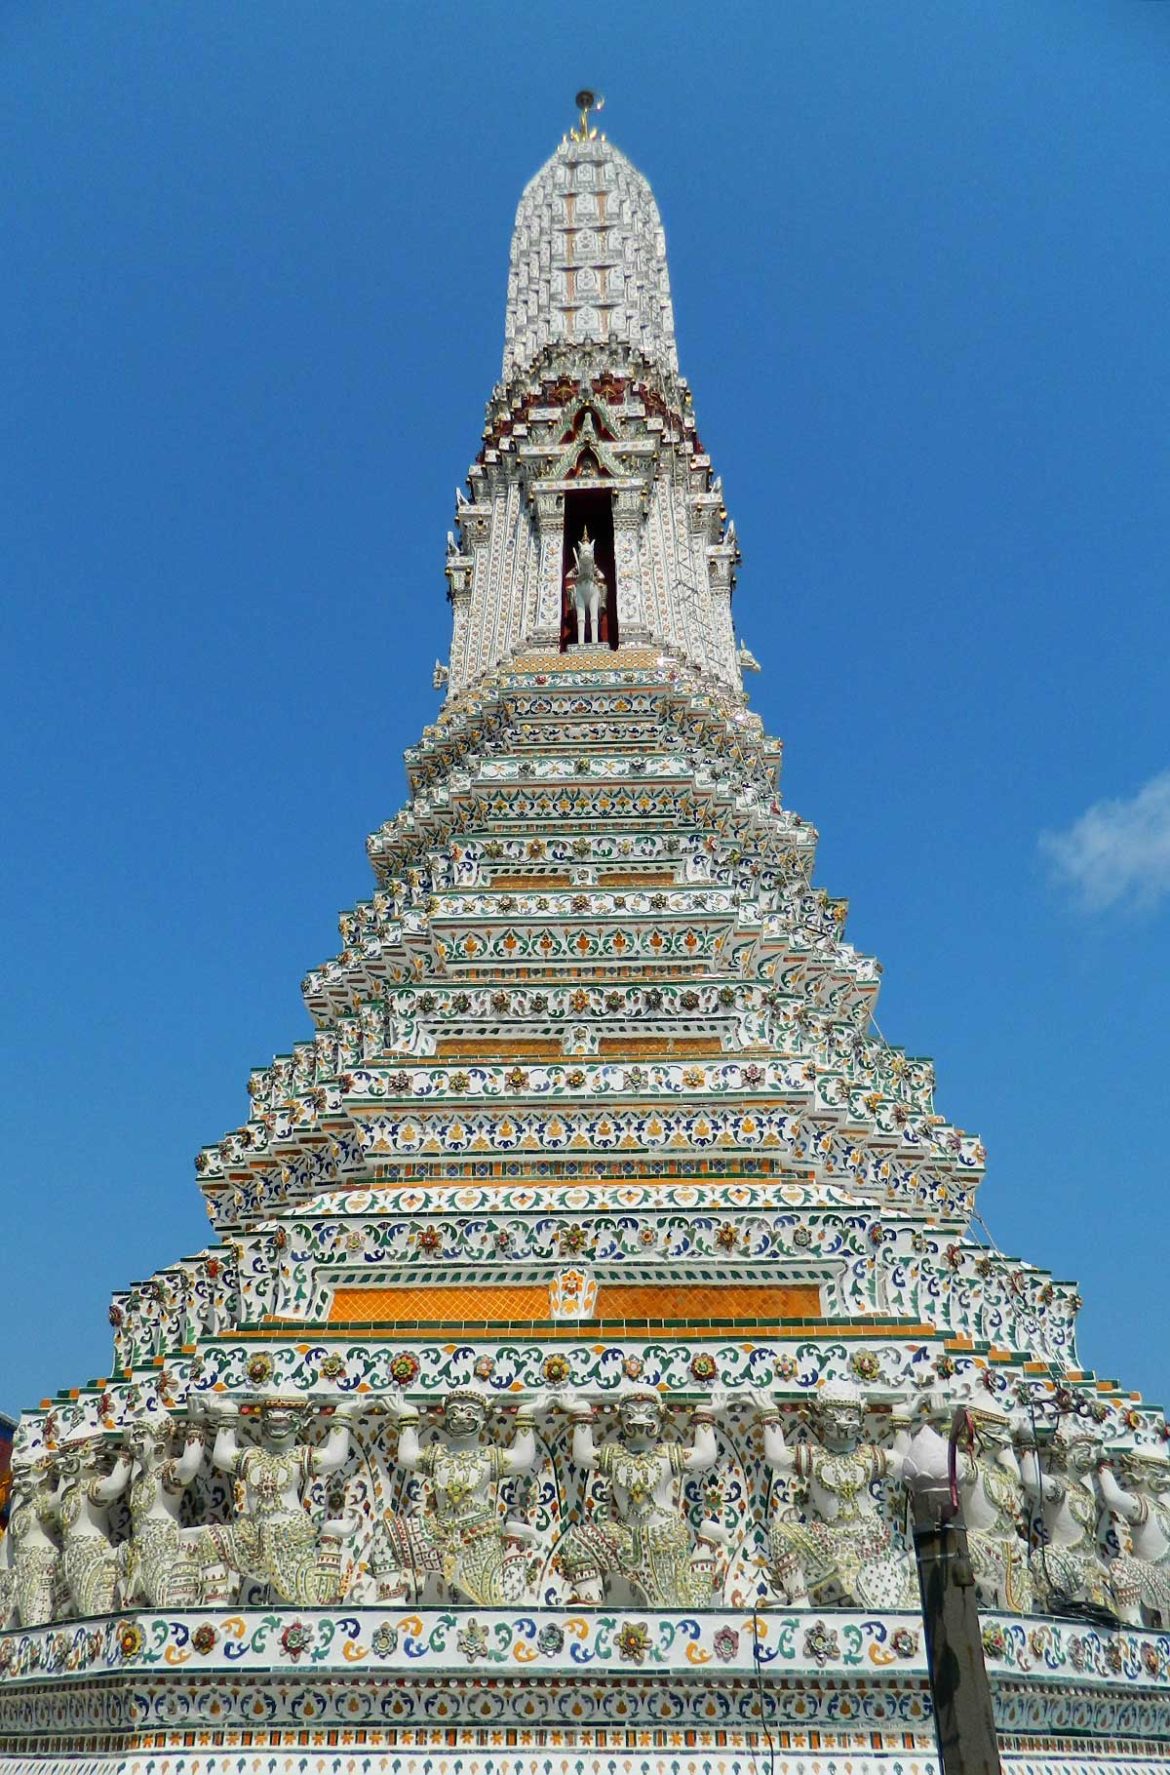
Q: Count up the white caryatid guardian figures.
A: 10